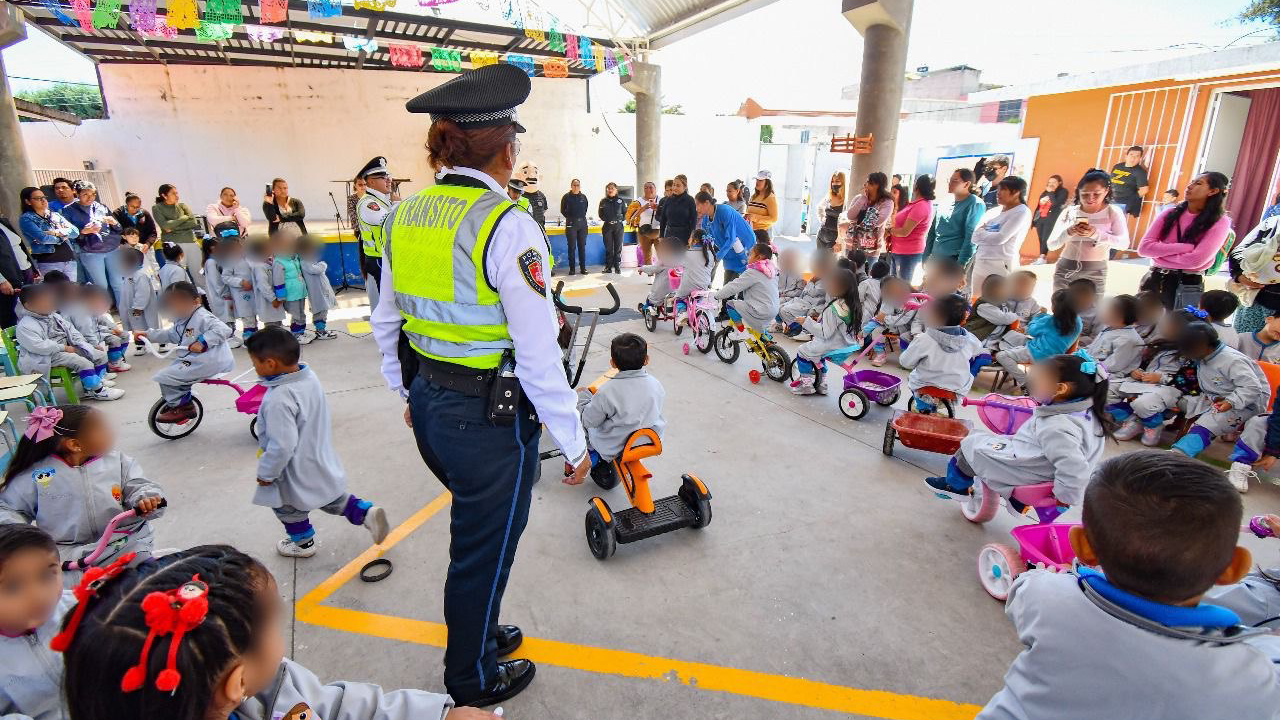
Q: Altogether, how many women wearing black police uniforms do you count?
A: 2